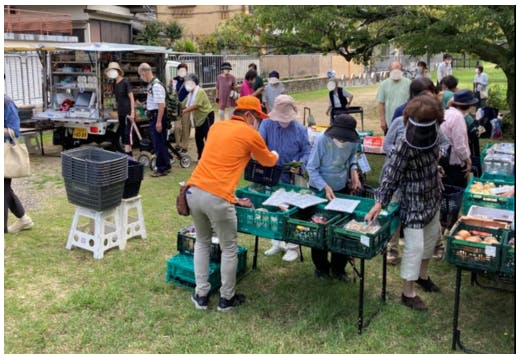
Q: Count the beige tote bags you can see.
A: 1